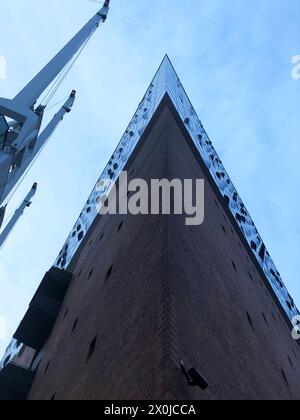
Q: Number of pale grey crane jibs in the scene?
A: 3